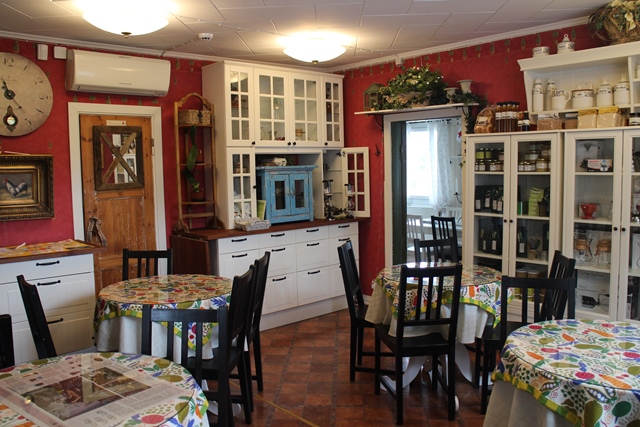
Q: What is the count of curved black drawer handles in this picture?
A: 13